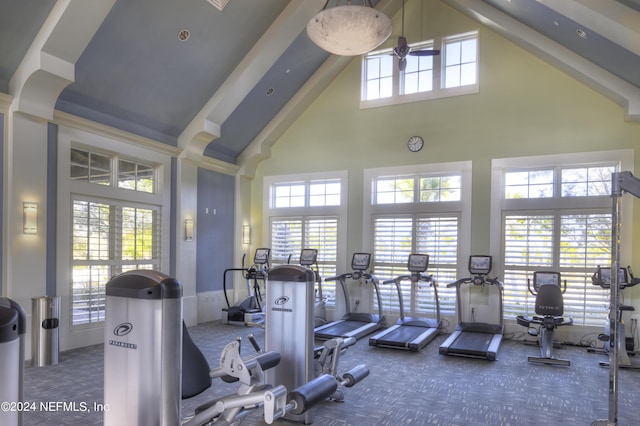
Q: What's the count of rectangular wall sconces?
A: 3